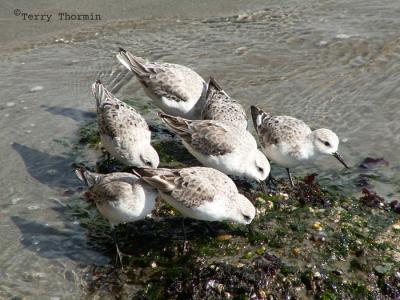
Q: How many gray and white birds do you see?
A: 7